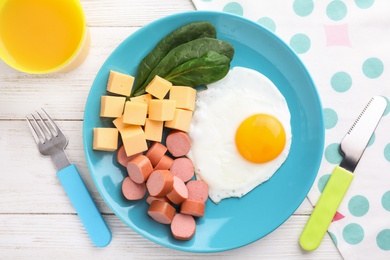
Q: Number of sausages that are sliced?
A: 14